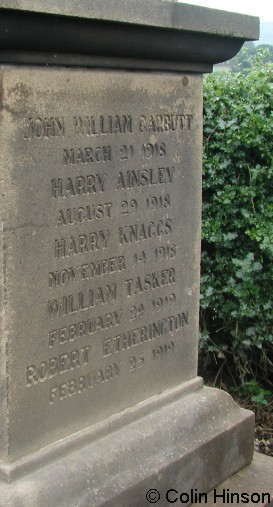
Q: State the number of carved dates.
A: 5